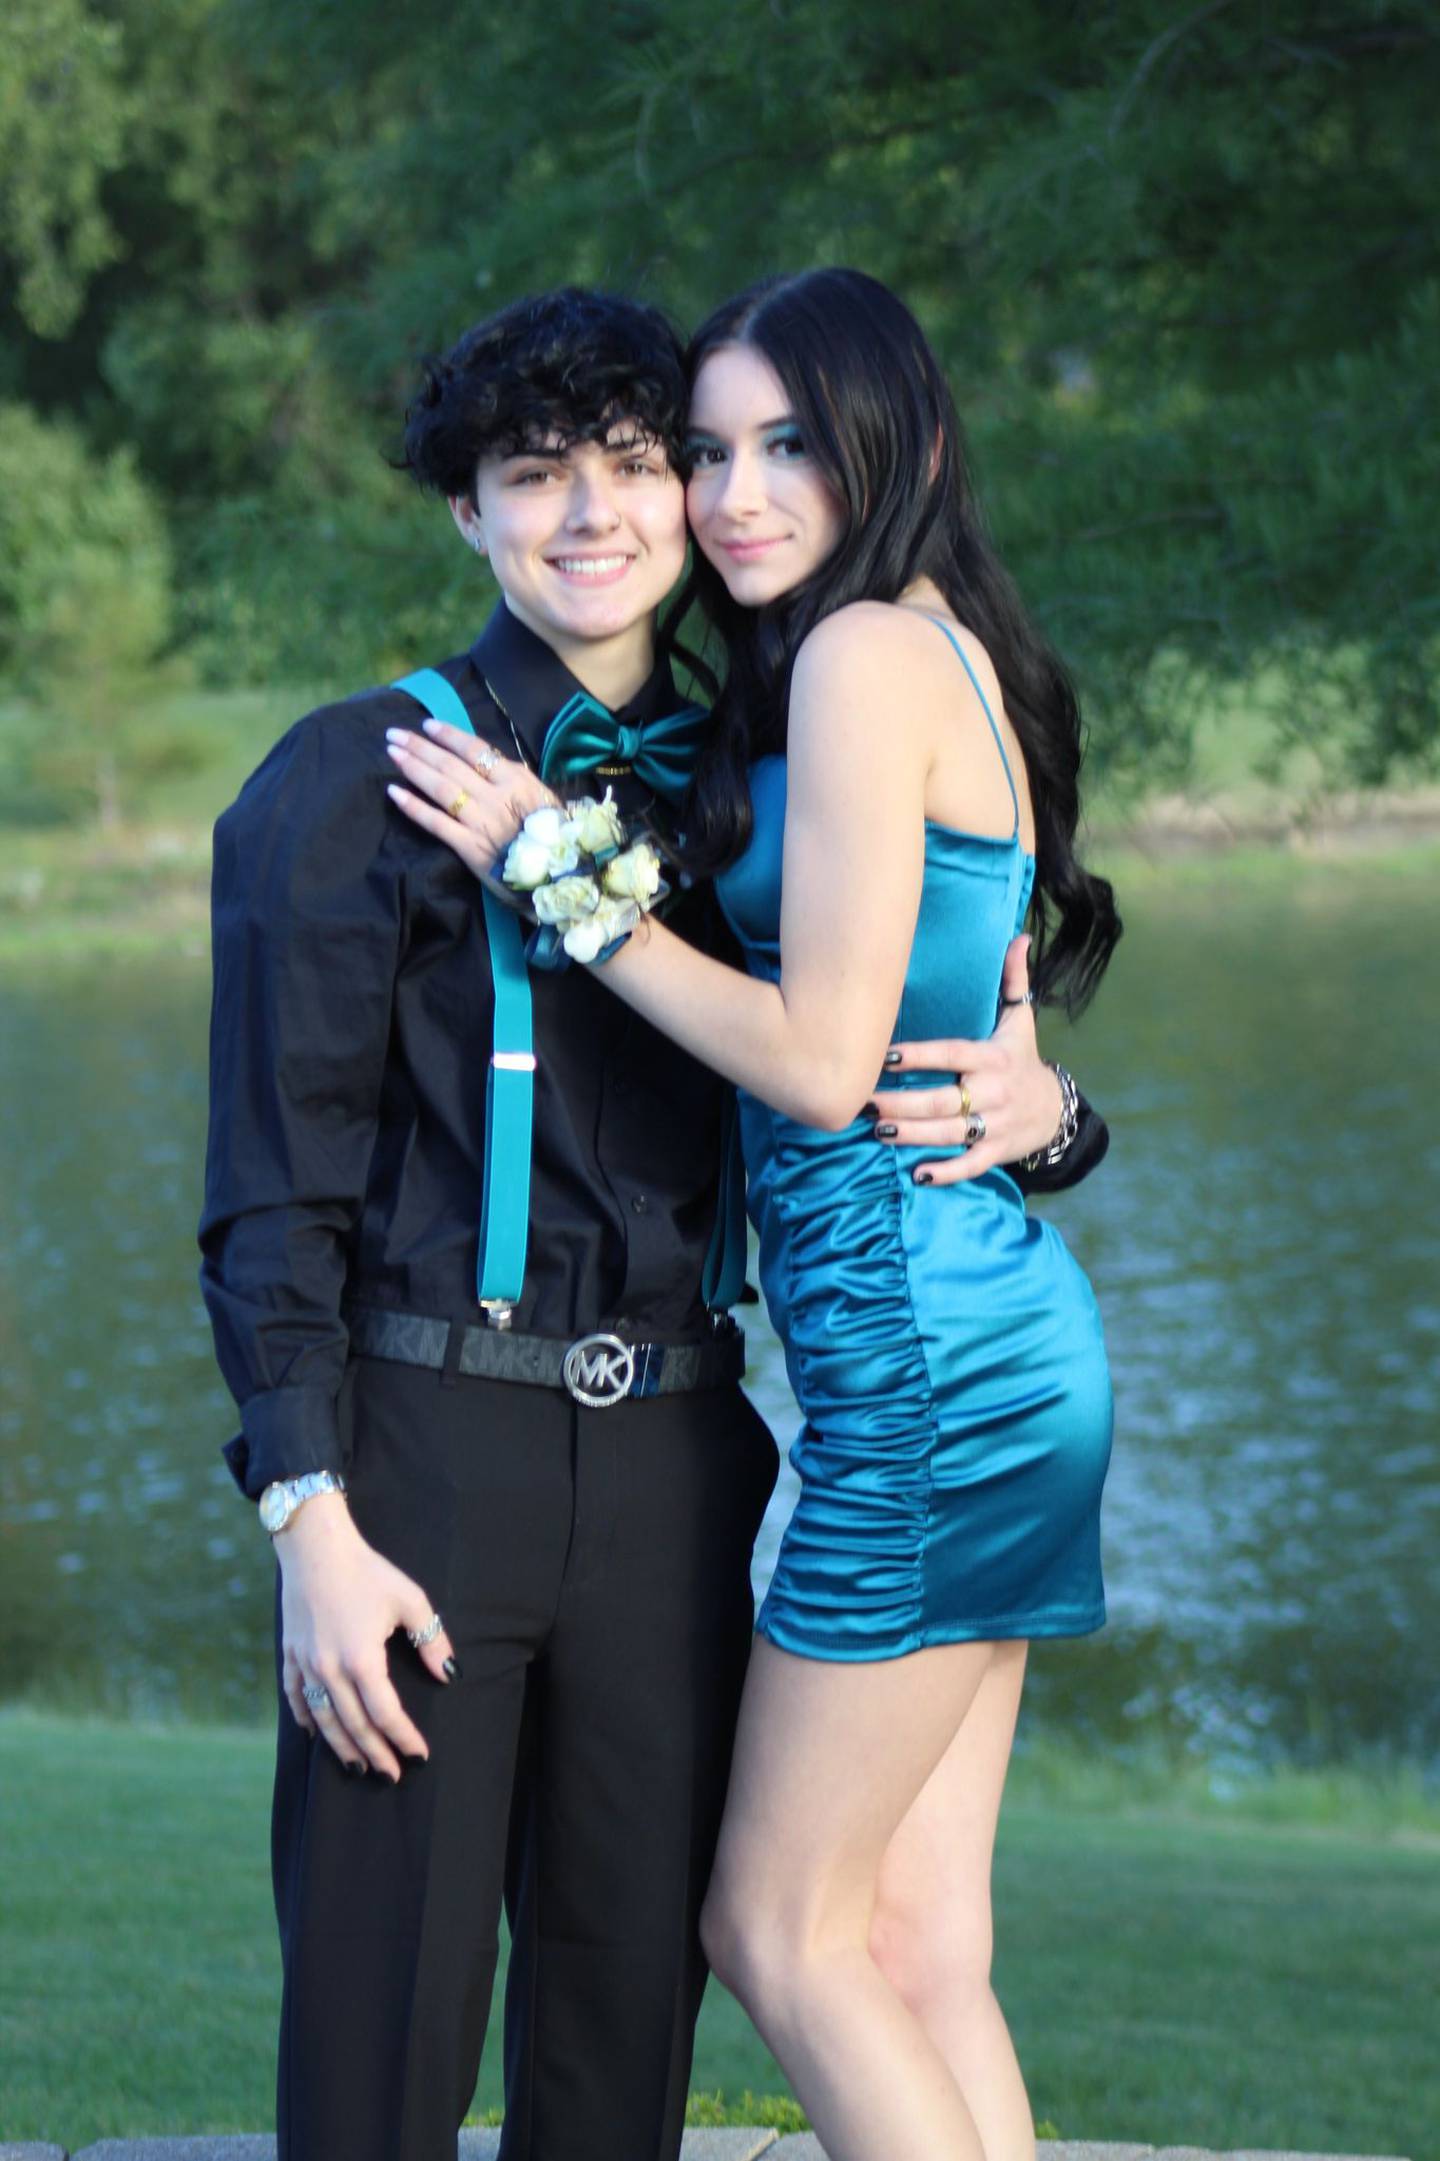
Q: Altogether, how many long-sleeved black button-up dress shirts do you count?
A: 1